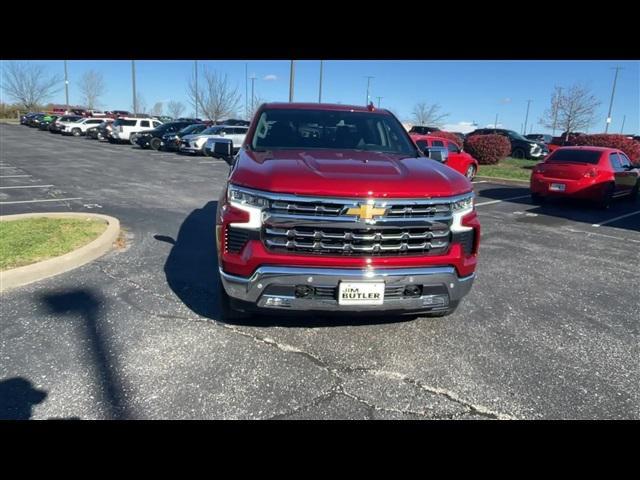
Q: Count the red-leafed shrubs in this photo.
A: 3